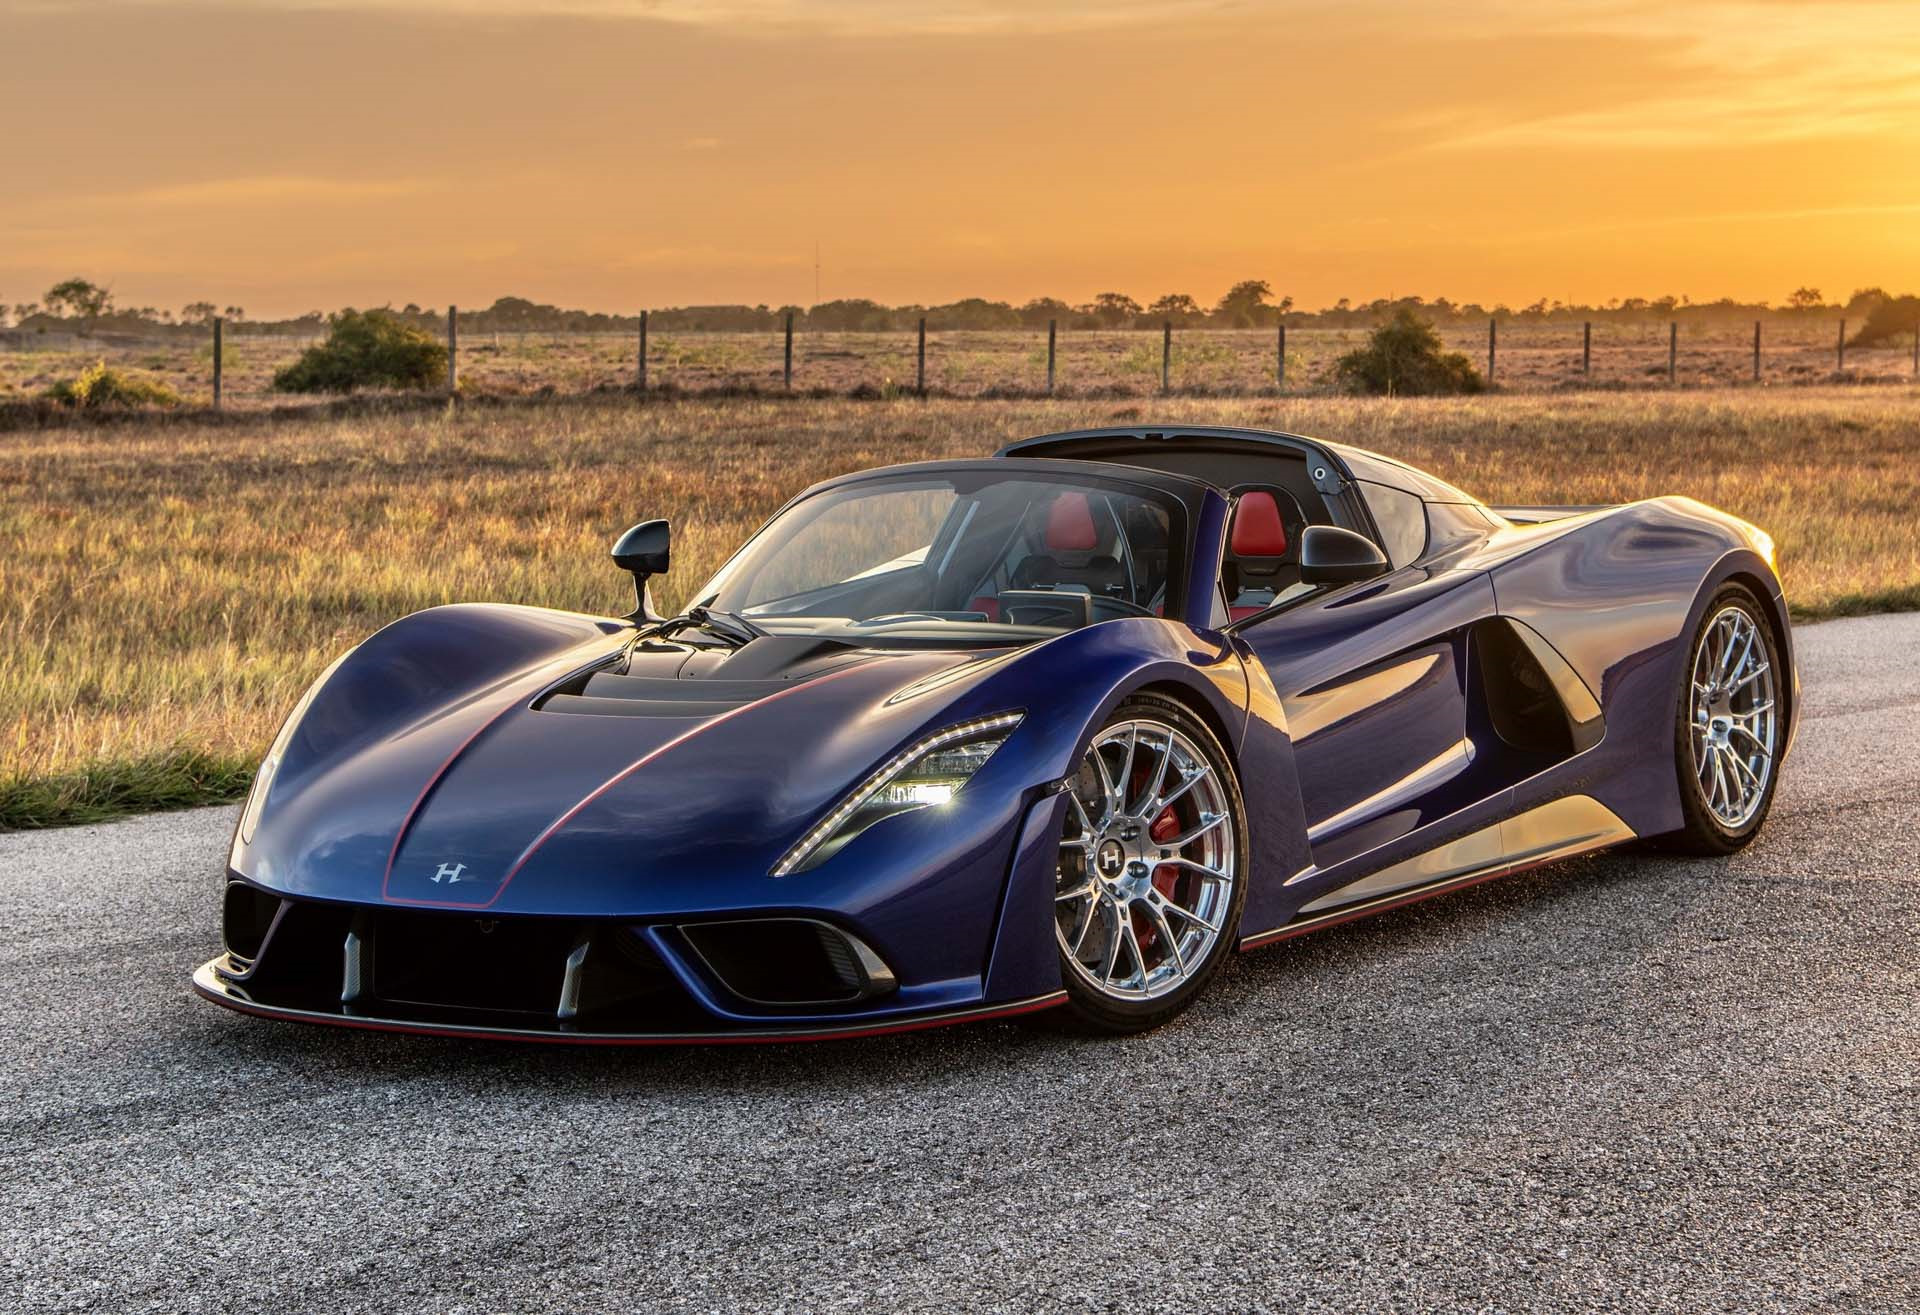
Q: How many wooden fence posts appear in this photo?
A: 14